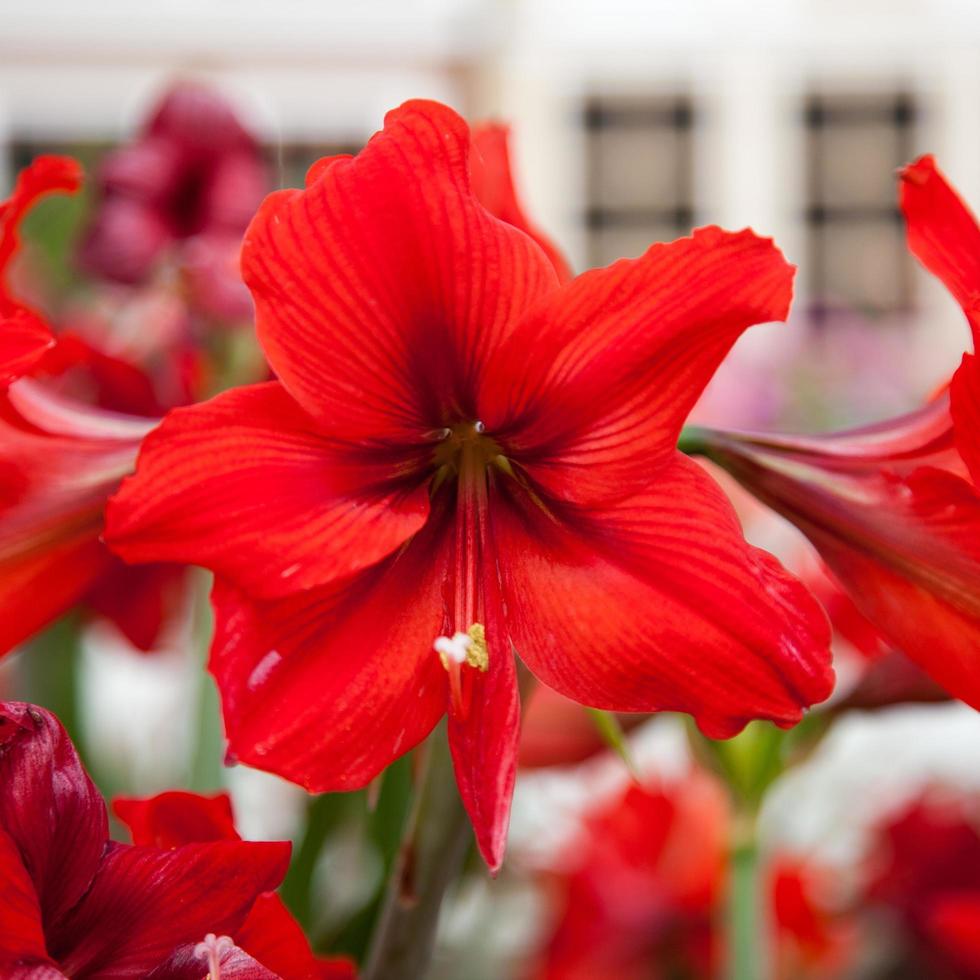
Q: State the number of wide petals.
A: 5